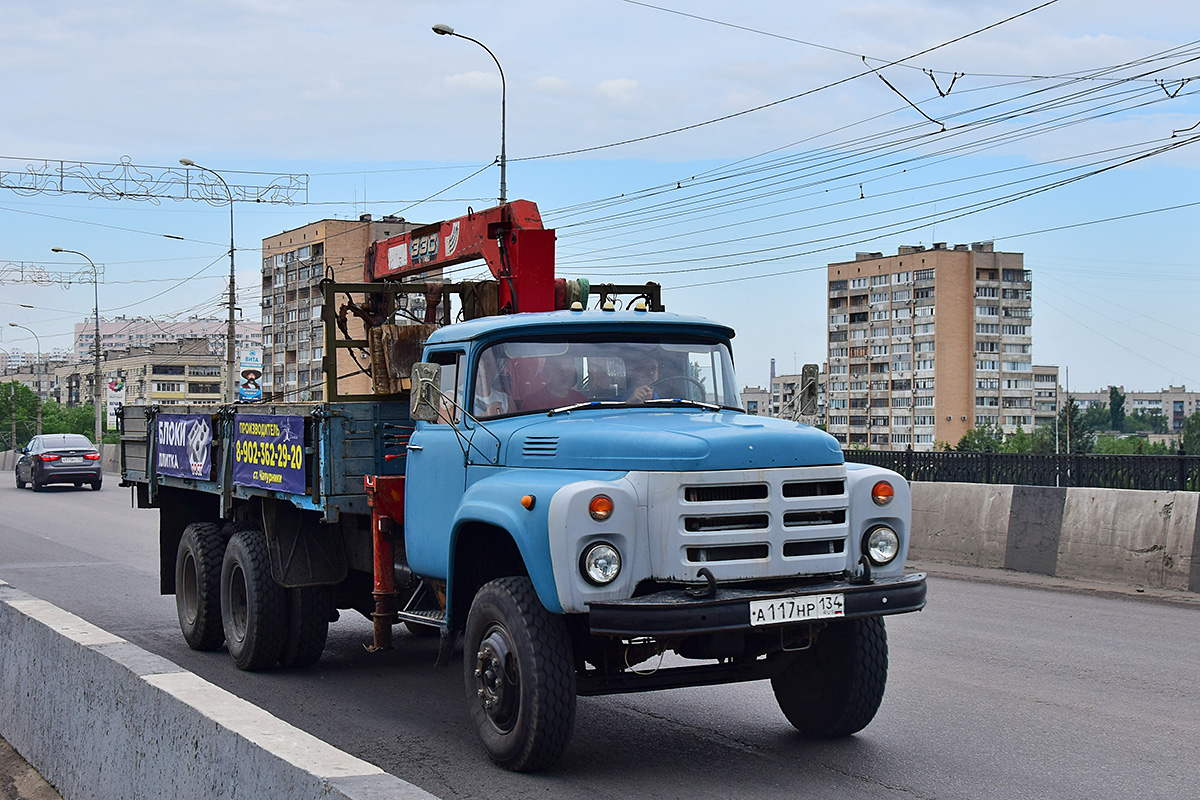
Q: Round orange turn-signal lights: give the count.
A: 2